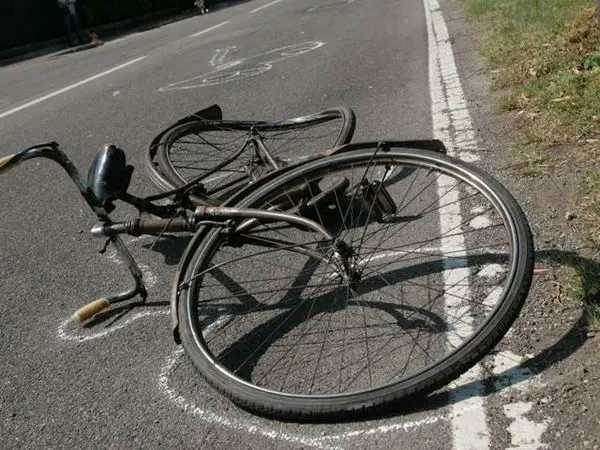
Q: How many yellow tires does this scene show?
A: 0